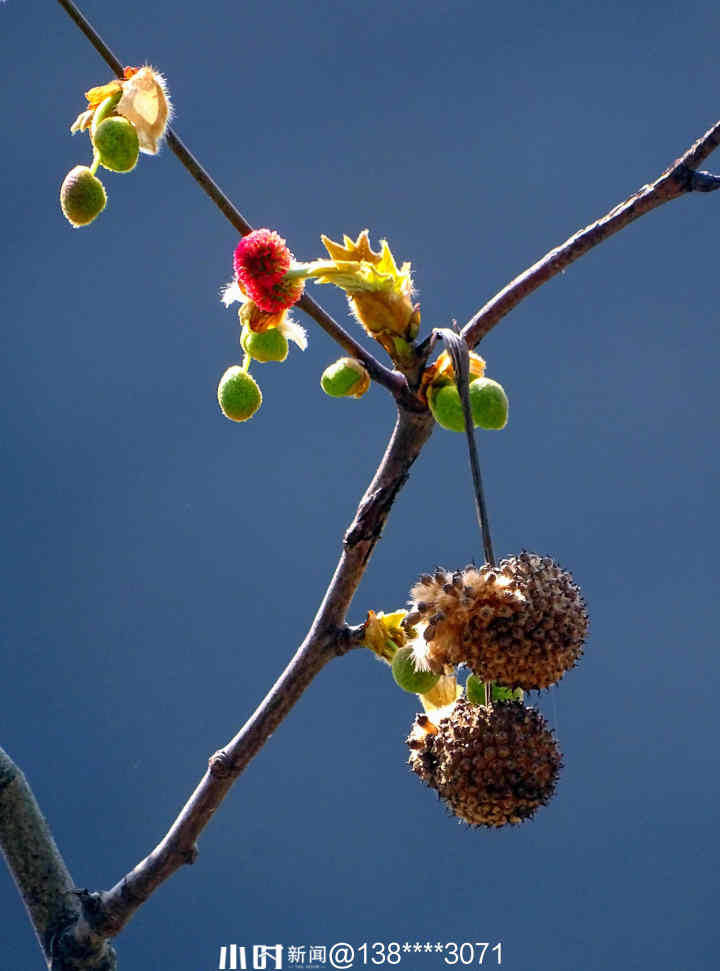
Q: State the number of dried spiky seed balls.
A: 2